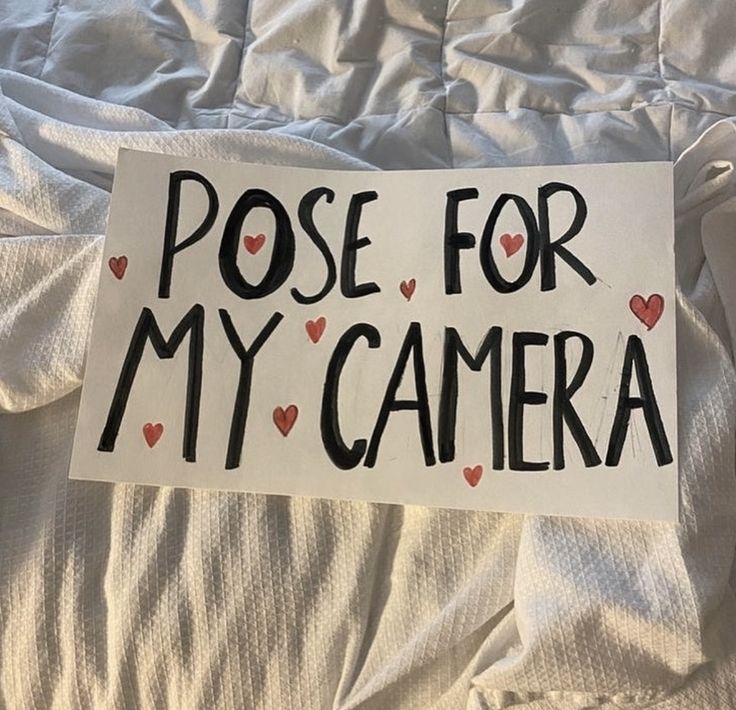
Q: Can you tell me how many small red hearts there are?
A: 9